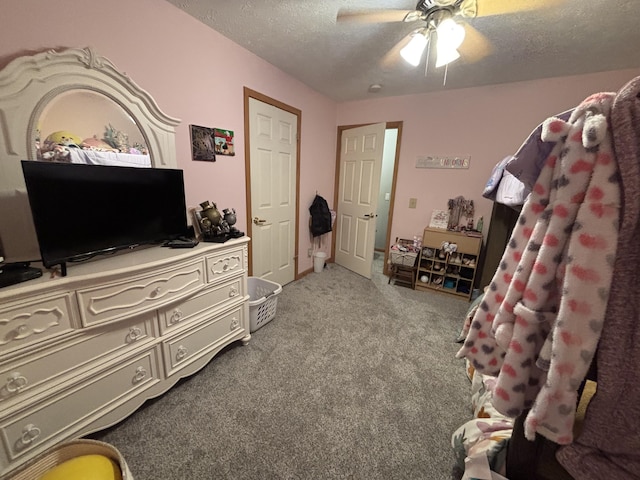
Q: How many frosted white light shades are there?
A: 3